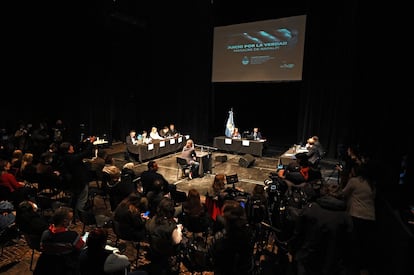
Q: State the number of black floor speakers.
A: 2